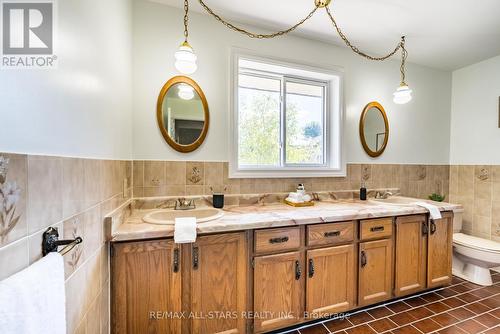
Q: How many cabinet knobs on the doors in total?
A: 7